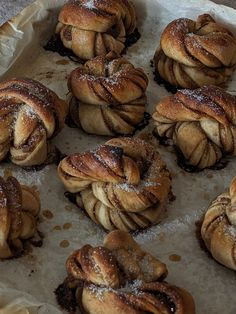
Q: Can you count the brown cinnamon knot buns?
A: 9